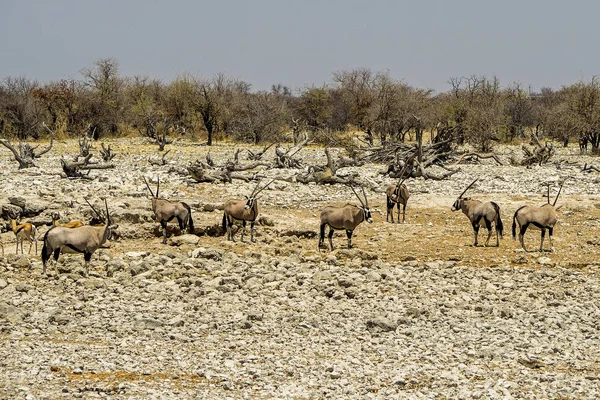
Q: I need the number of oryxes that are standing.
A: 7